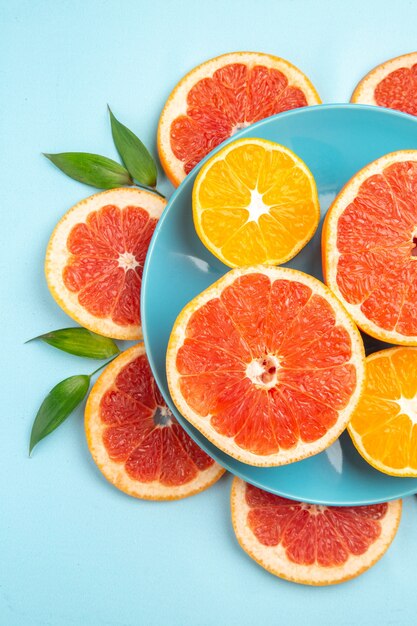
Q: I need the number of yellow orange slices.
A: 2